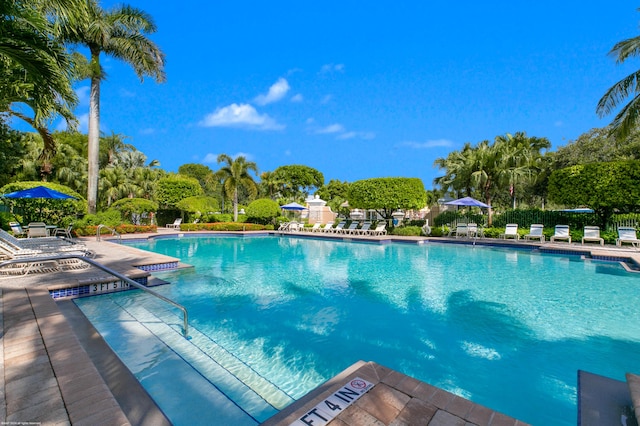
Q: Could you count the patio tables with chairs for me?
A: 3